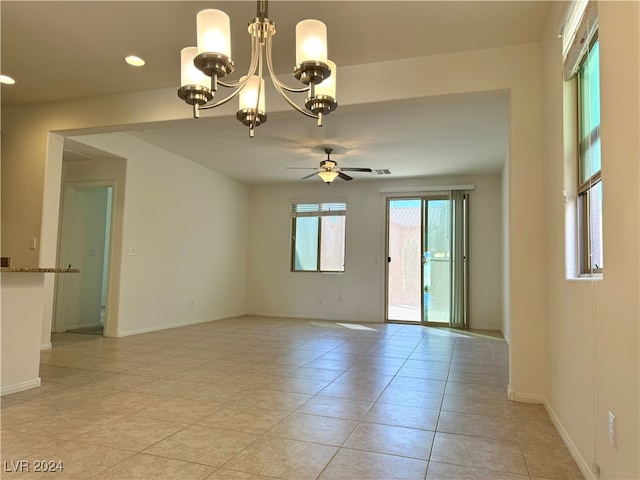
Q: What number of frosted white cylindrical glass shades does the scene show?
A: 5